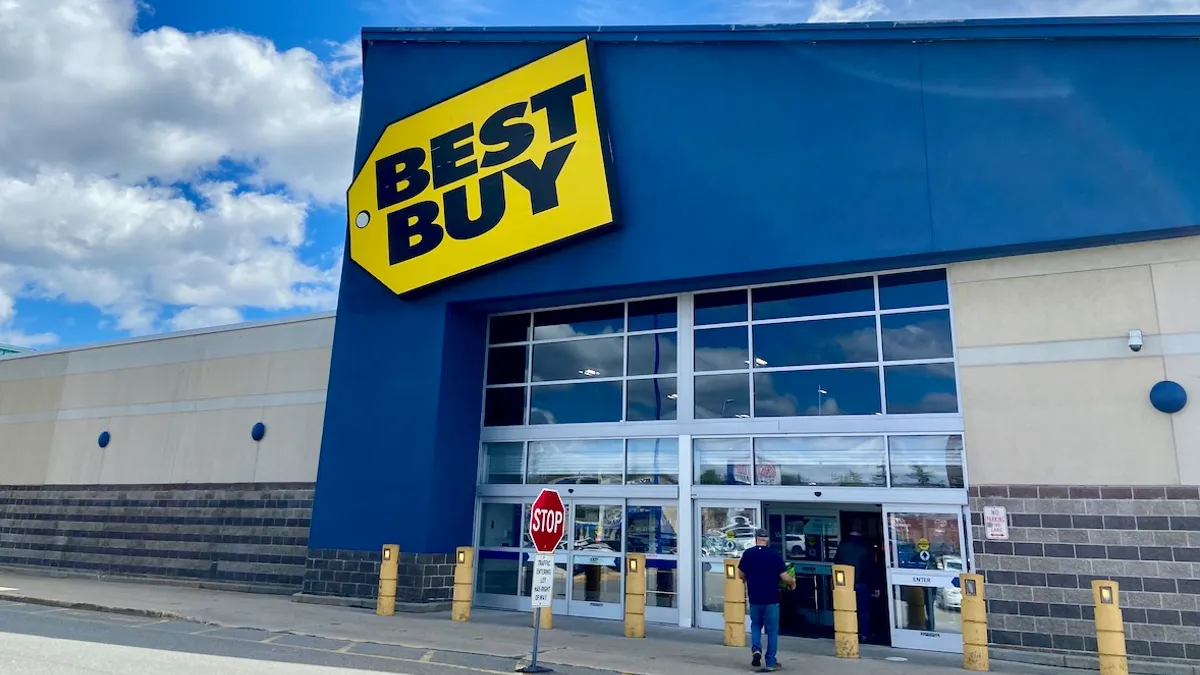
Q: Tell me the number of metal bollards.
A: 8